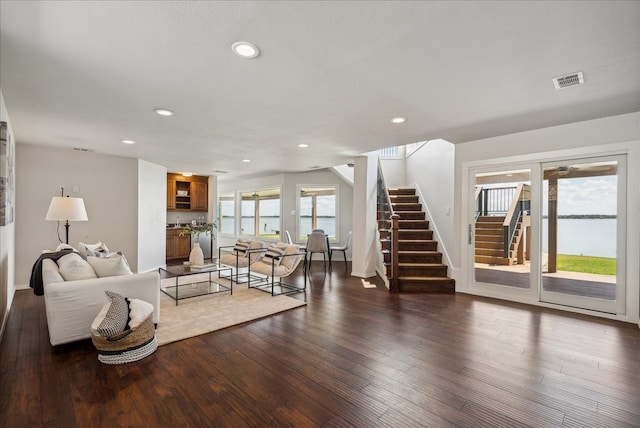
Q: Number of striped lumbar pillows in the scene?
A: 2